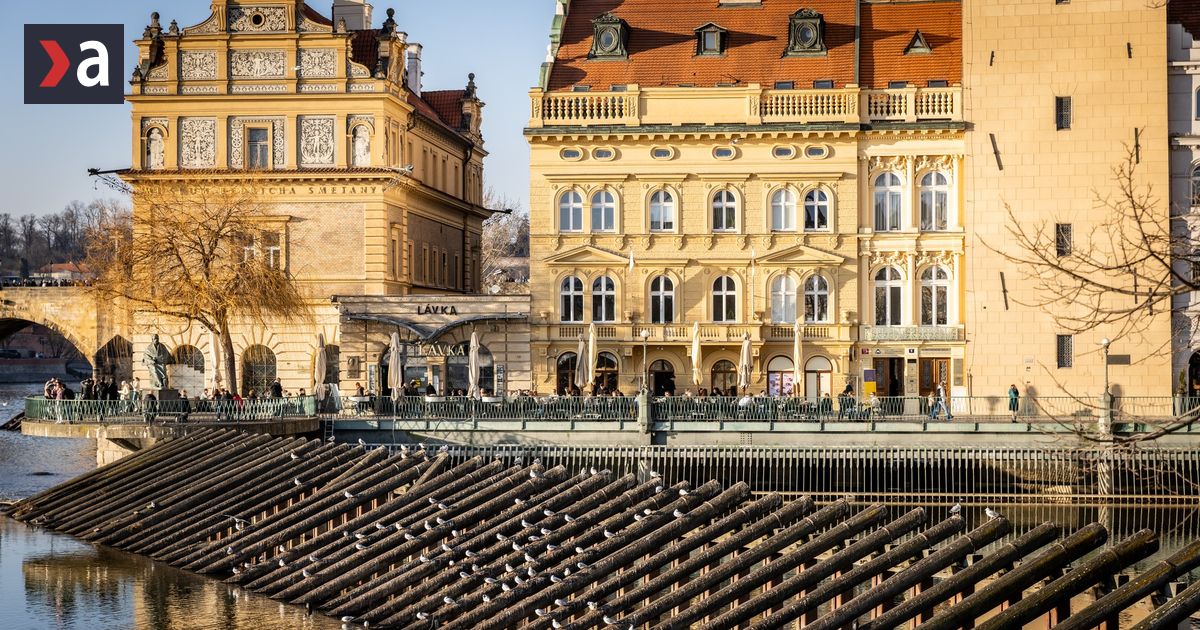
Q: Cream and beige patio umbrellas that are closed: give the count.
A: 9